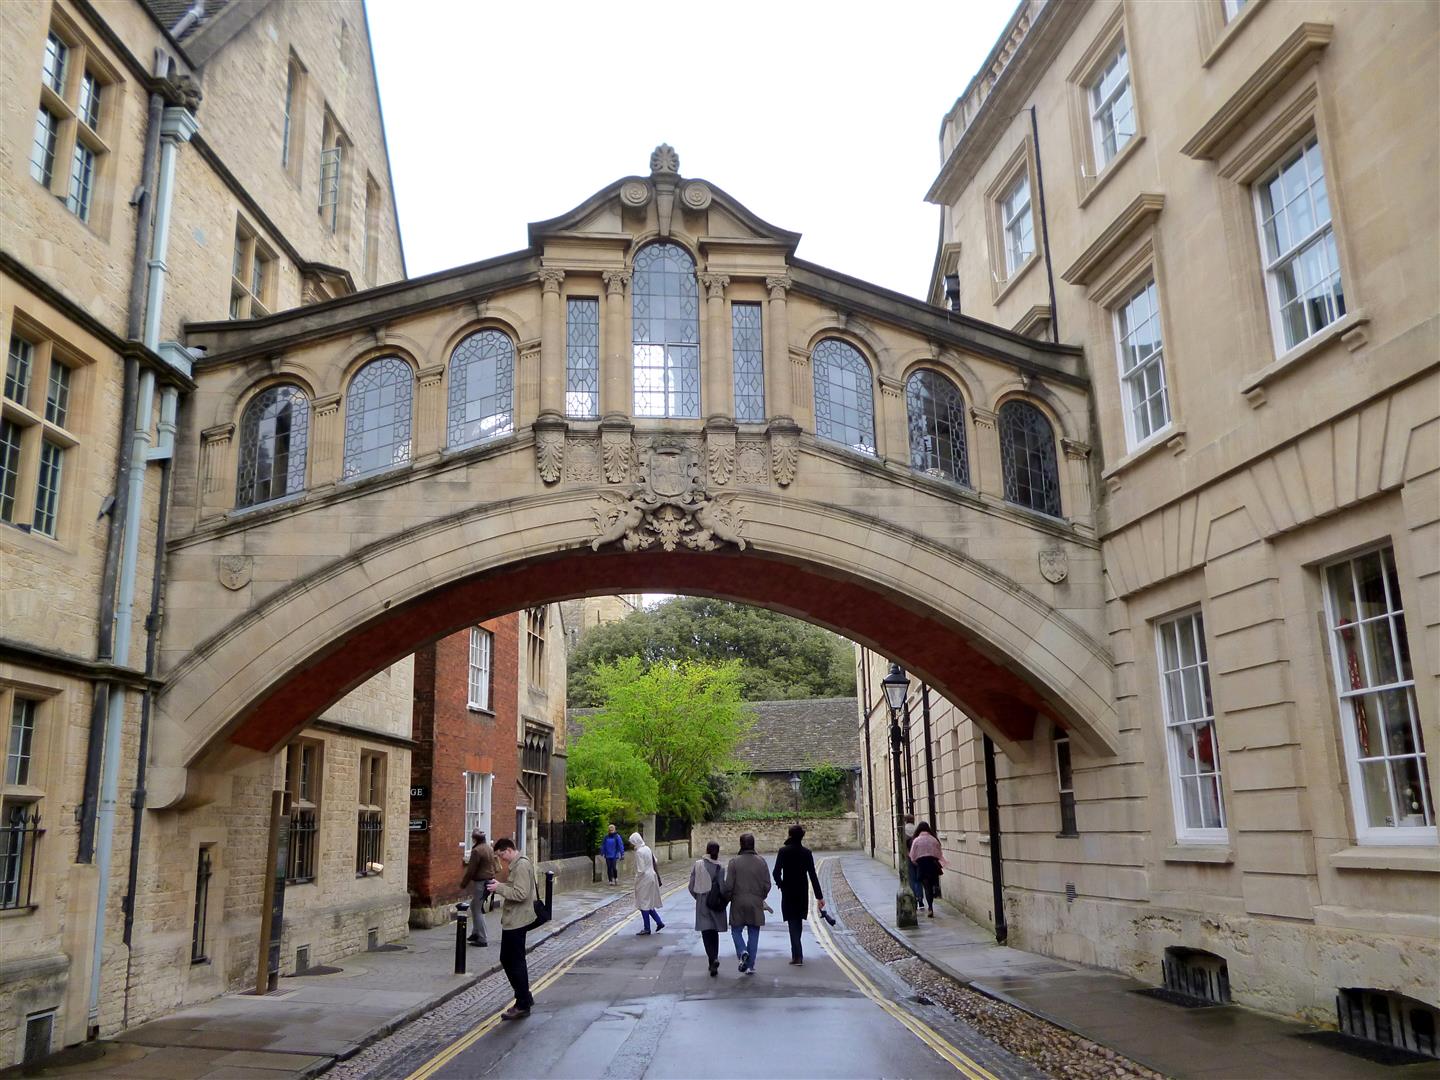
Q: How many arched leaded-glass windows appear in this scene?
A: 7